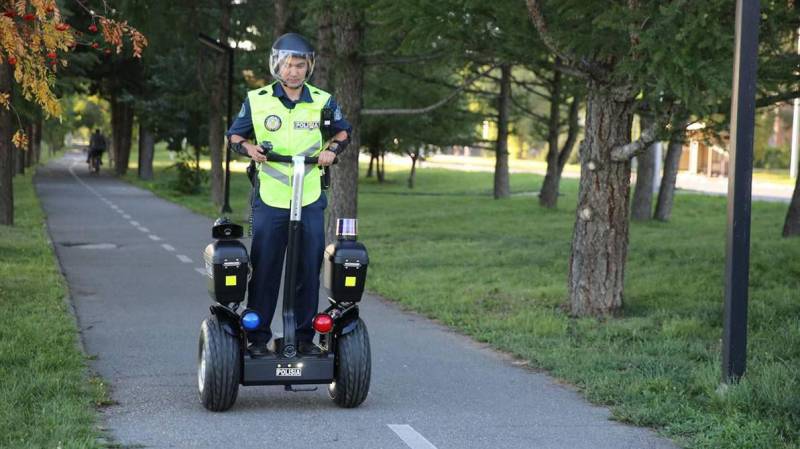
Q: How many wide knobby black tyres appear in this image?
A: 2